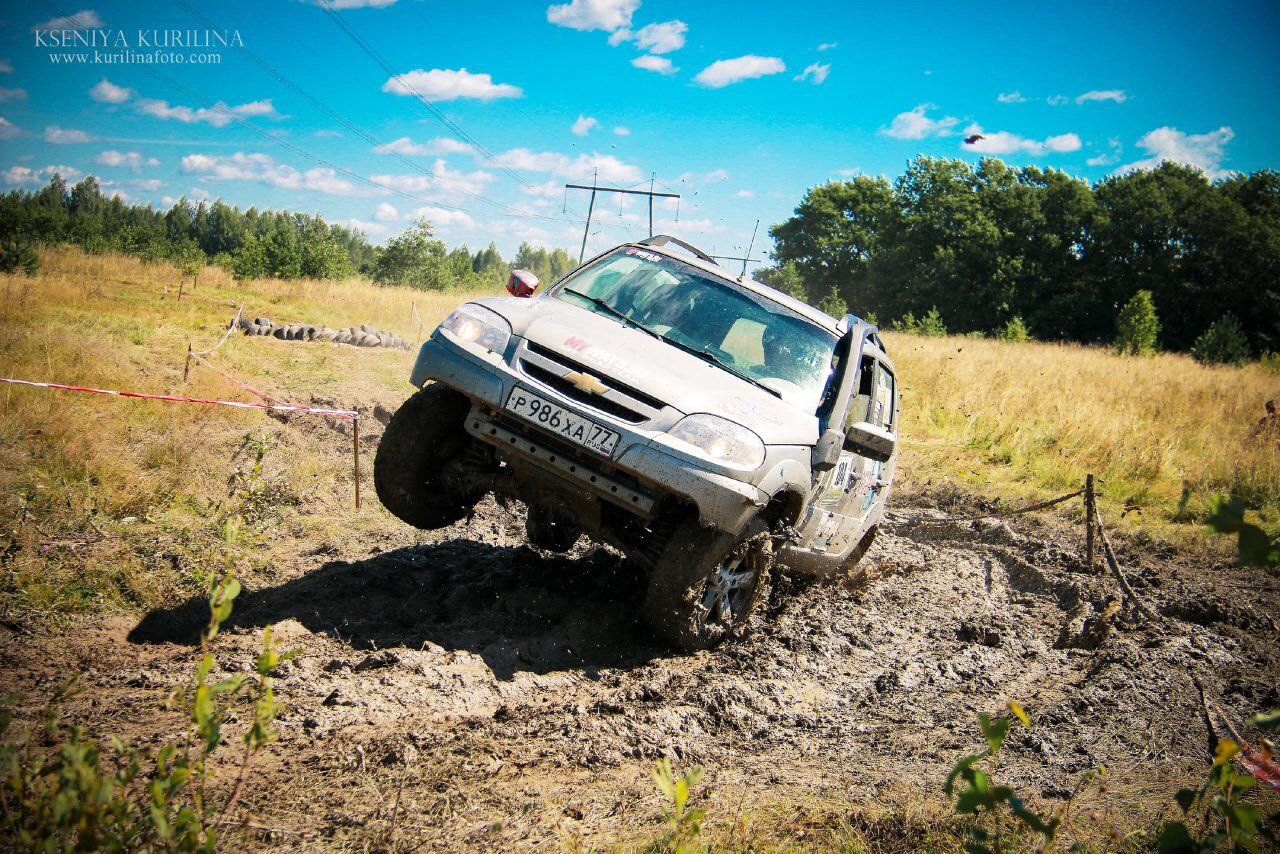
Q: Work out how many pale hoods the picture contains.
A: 1